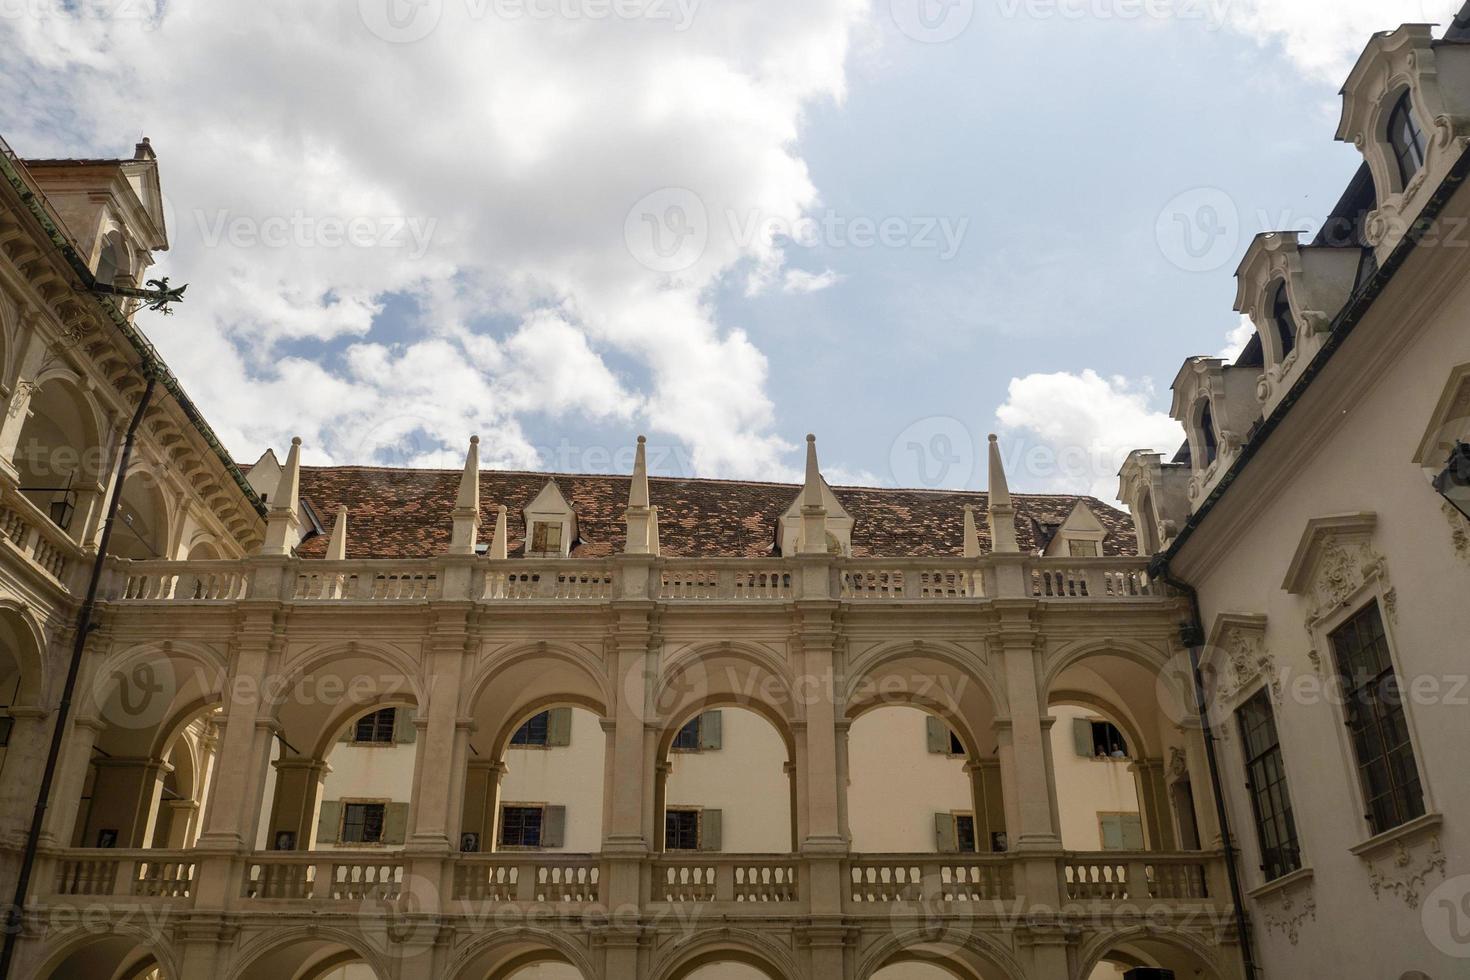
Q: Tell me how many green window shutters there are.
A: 13